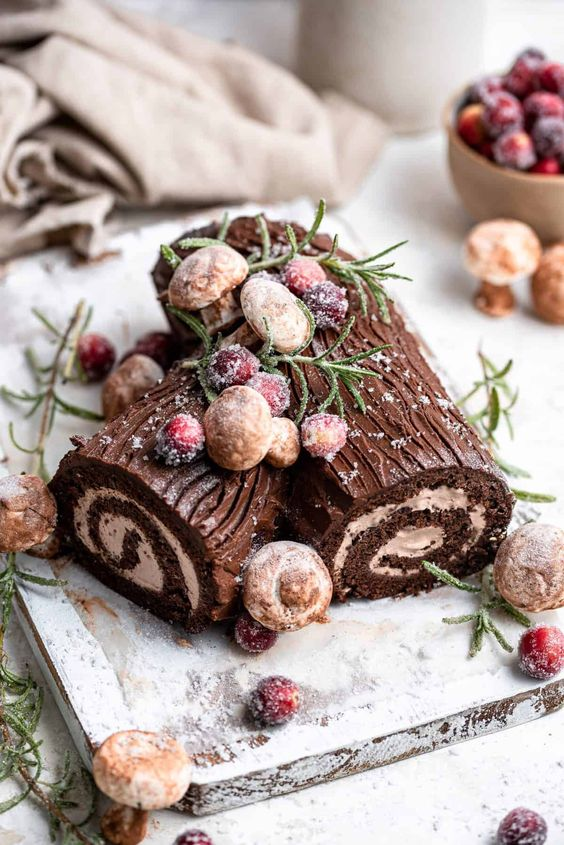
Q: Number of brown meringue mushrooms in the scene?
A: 11